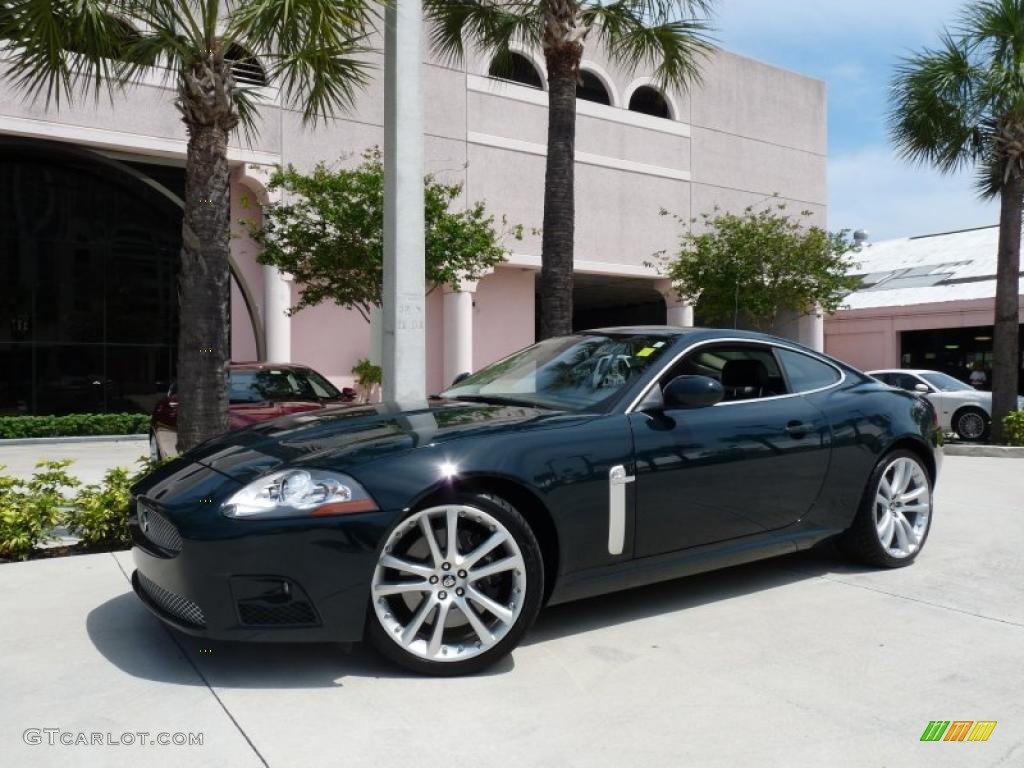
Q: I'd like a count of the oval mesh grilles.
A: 2